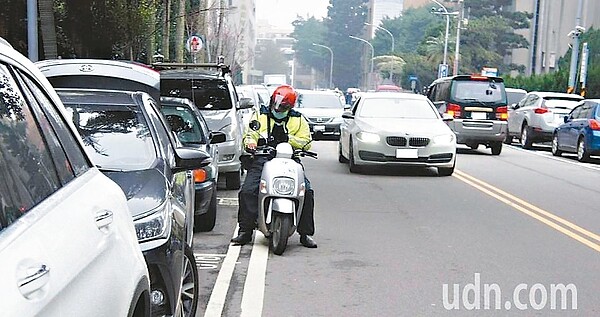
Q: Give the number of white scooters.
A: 1